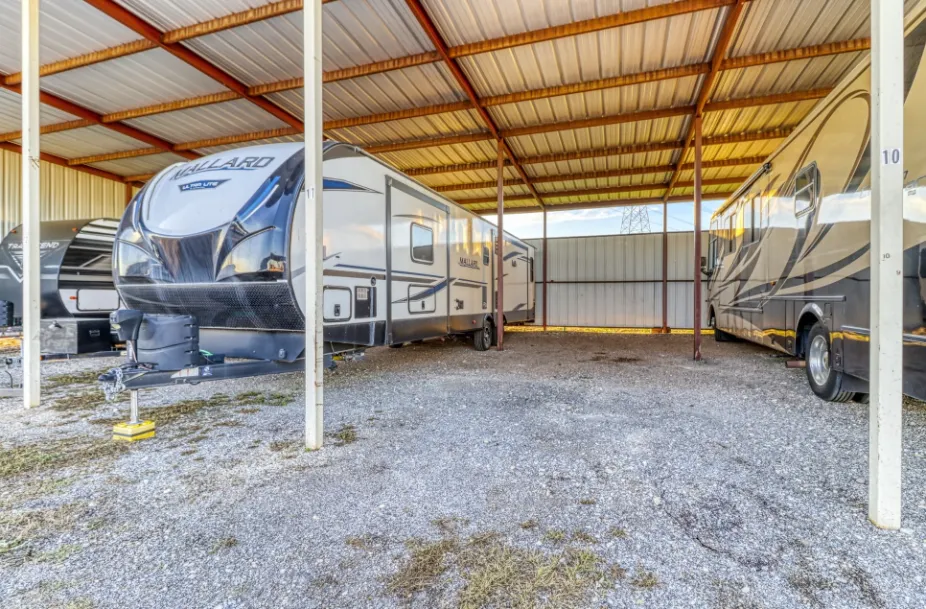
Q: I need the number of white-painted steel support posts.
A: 3